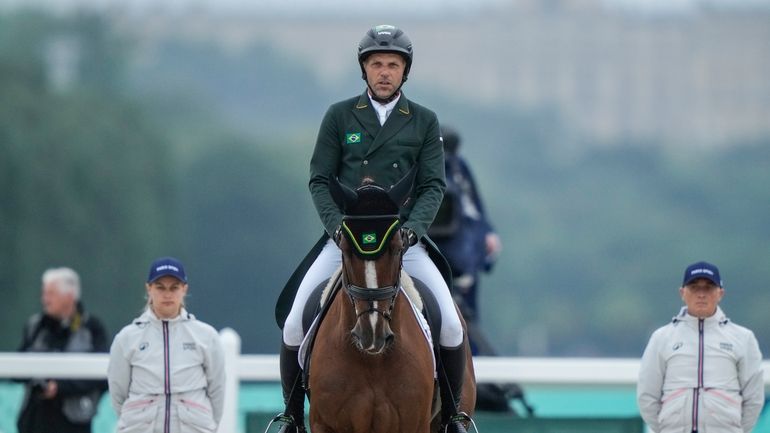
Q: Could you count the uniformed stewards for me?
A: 2